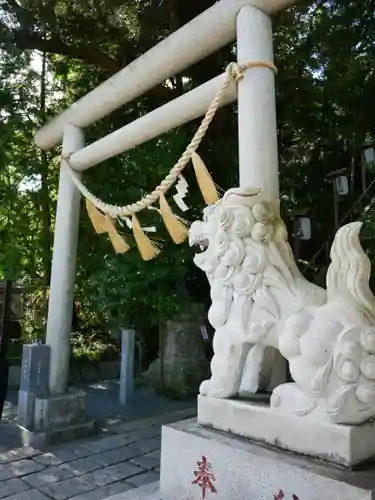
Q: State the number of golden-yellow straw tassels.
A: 5